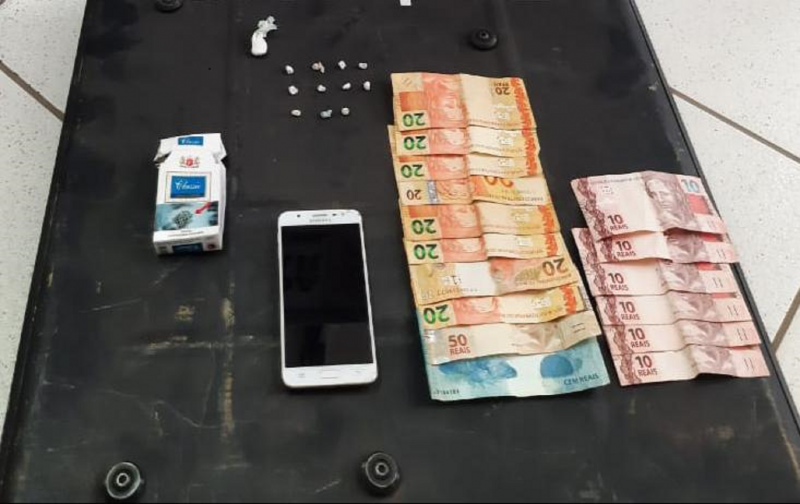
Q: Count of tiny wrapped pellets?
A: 11